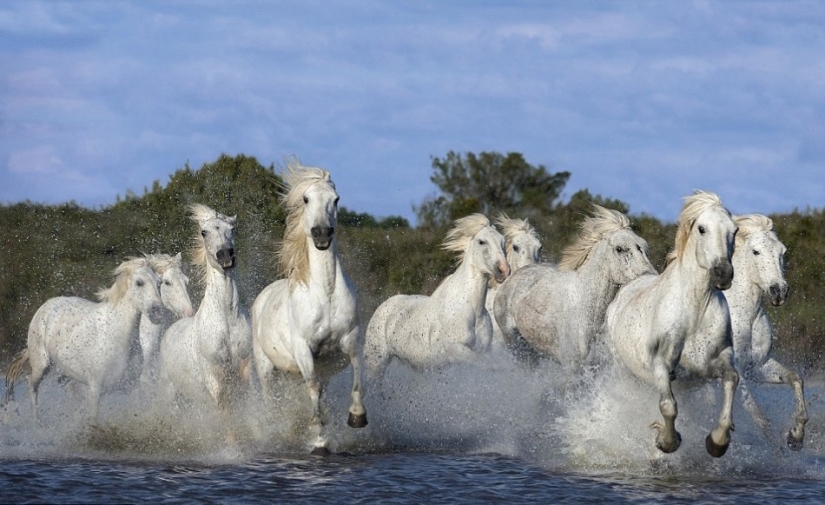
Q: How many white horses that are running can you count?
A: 9